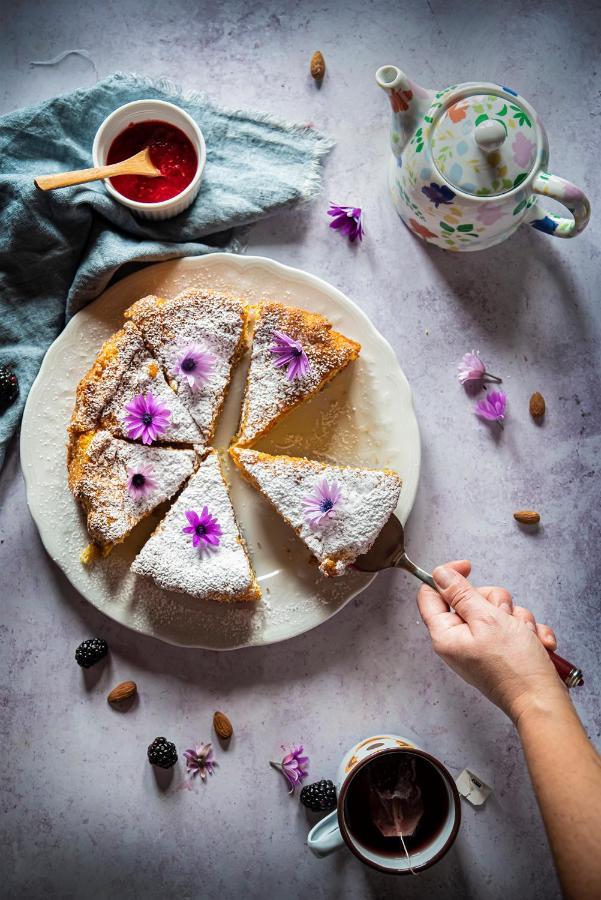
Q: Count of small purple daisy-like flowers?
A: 11